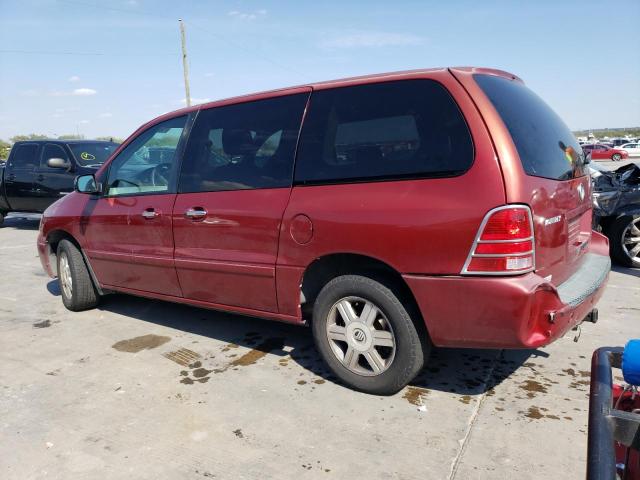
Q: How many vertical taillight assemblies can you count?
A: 1